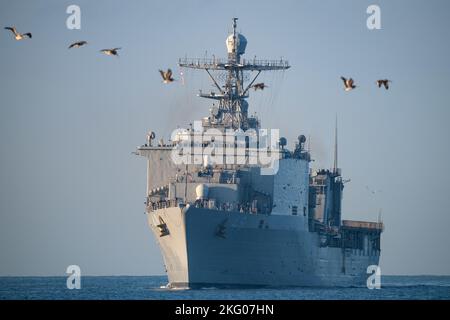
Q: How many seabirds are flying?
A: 7